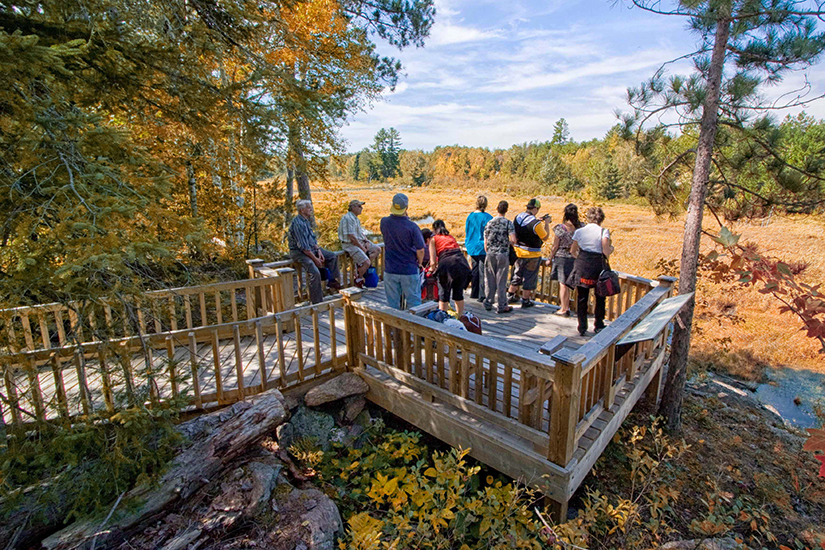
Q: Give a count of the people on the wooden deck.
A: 10